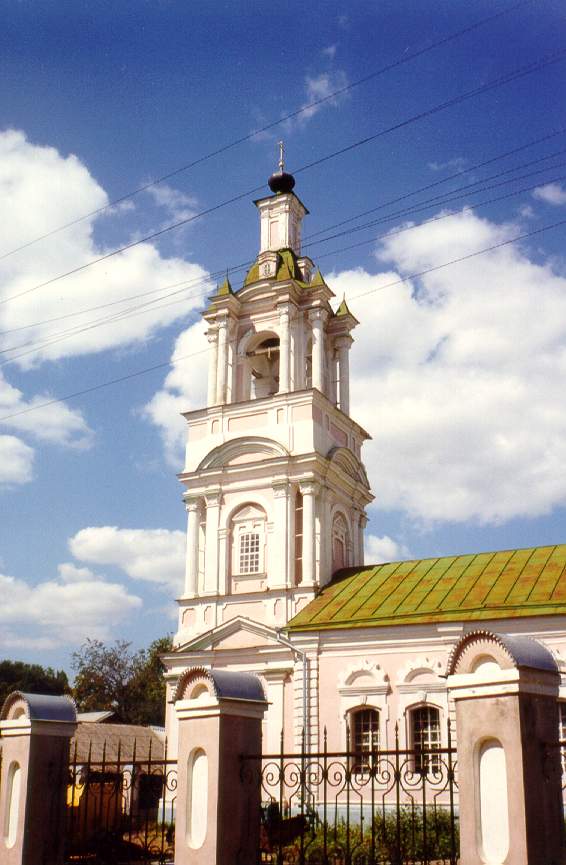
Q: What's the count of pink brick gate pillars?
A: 3